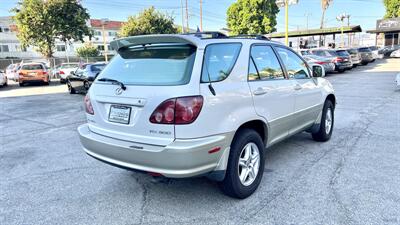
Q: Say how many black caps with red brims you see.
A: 0